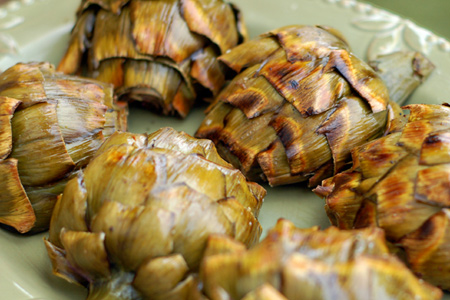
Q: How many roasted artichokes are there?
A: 6